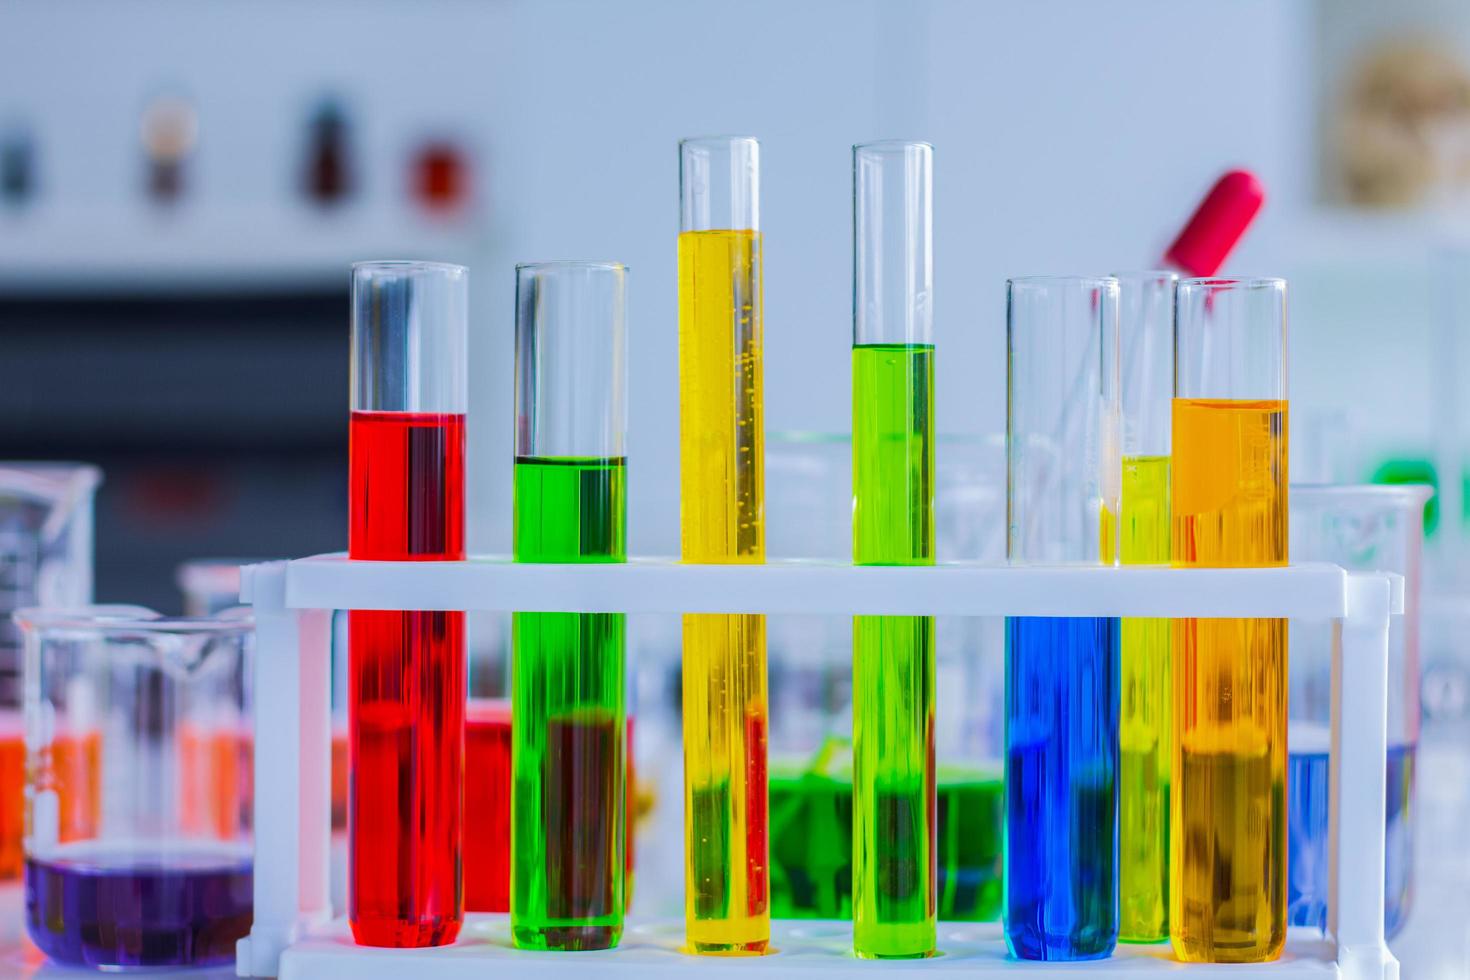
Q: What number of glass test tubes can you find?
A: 7